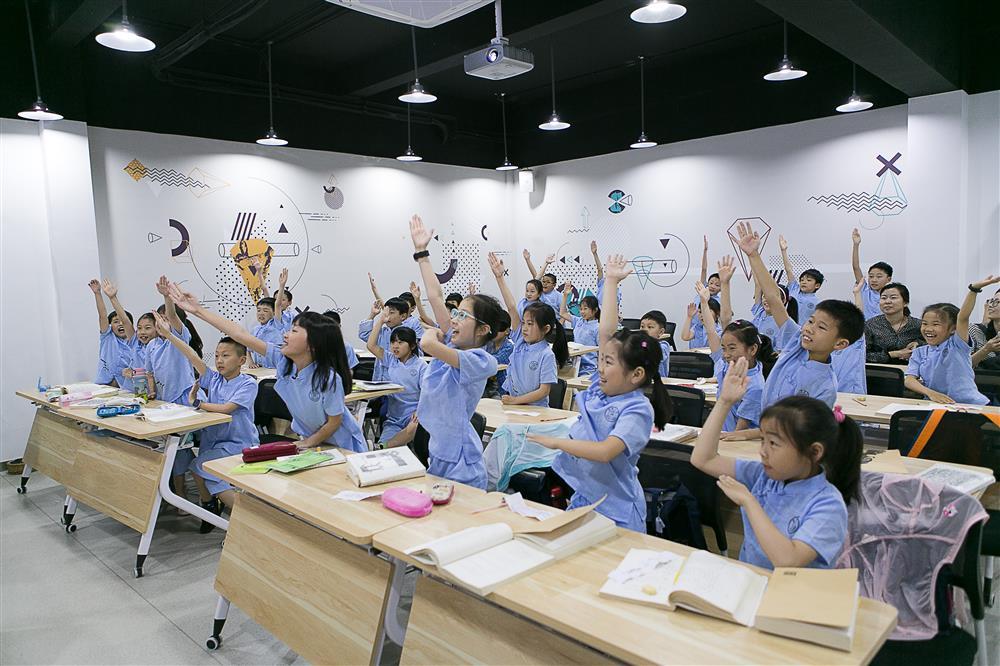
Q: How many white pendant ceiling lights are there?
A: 11